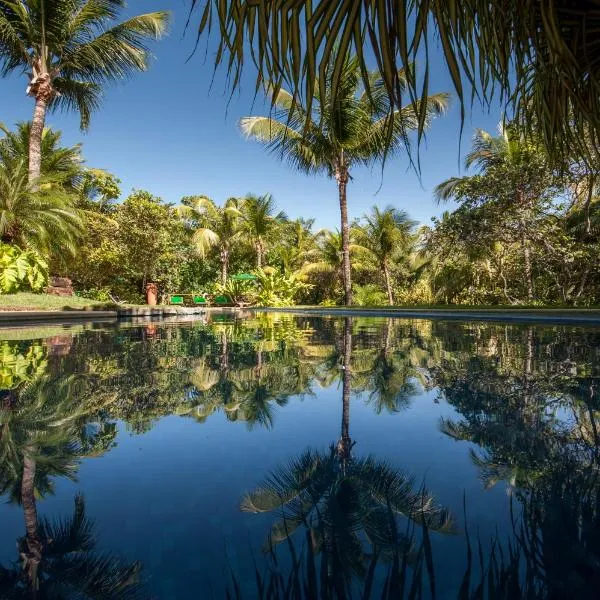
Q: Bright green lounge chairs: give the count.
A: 3